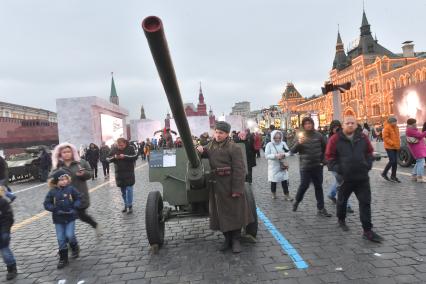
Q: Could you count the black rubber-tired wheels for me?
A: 3